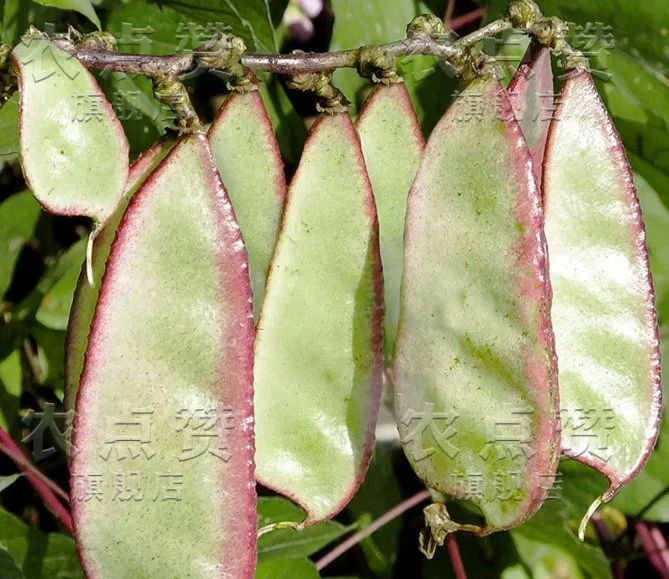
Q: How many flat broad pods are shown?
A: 9